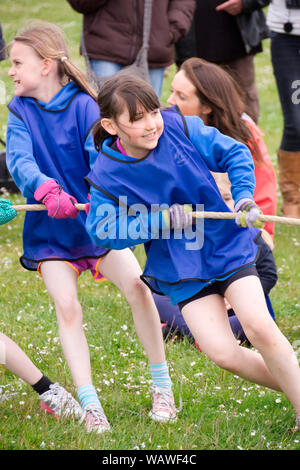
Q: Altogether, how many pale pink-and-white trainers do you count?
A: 2